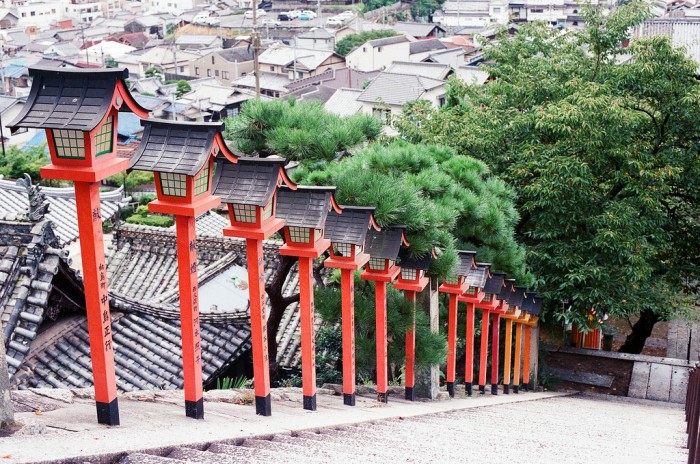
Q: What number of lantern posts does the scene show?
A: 14